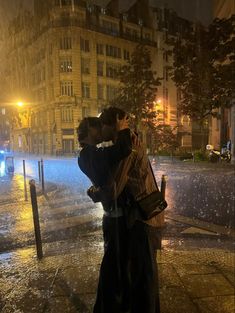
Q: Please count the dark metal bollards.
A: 5